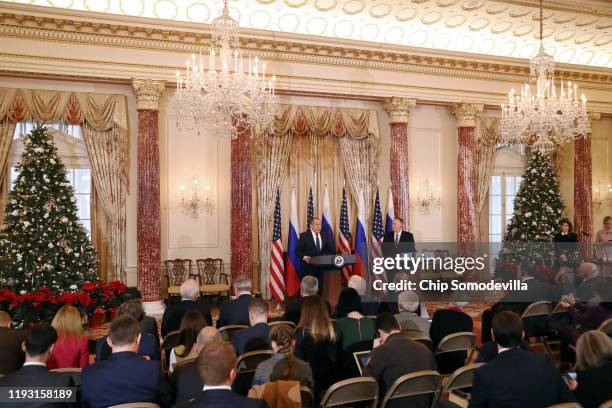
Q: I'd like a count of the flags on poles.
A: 8